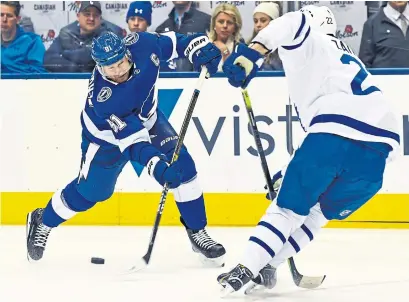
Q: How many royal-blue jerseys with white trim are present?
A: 1